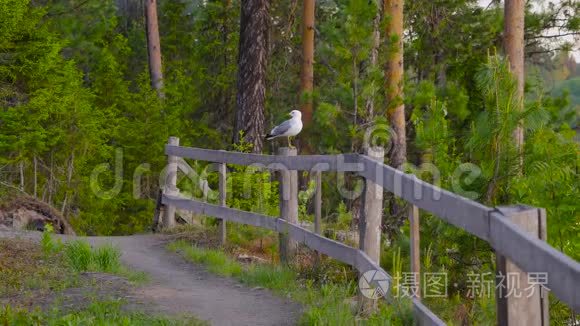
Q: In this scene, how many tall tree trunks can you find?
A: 5